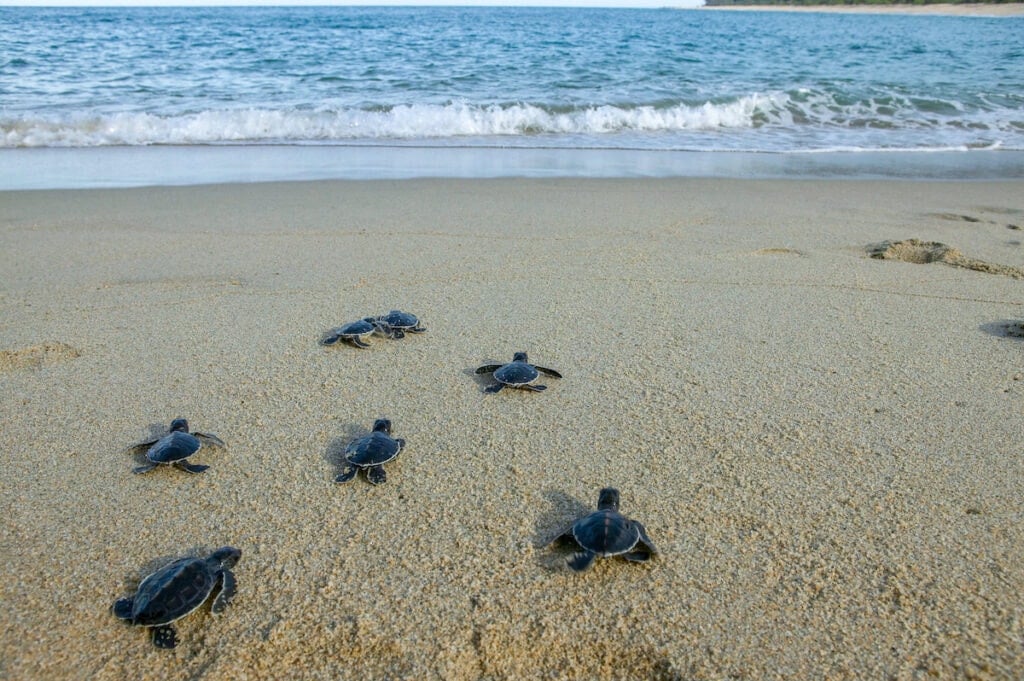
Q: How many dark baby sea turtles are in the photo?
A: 7